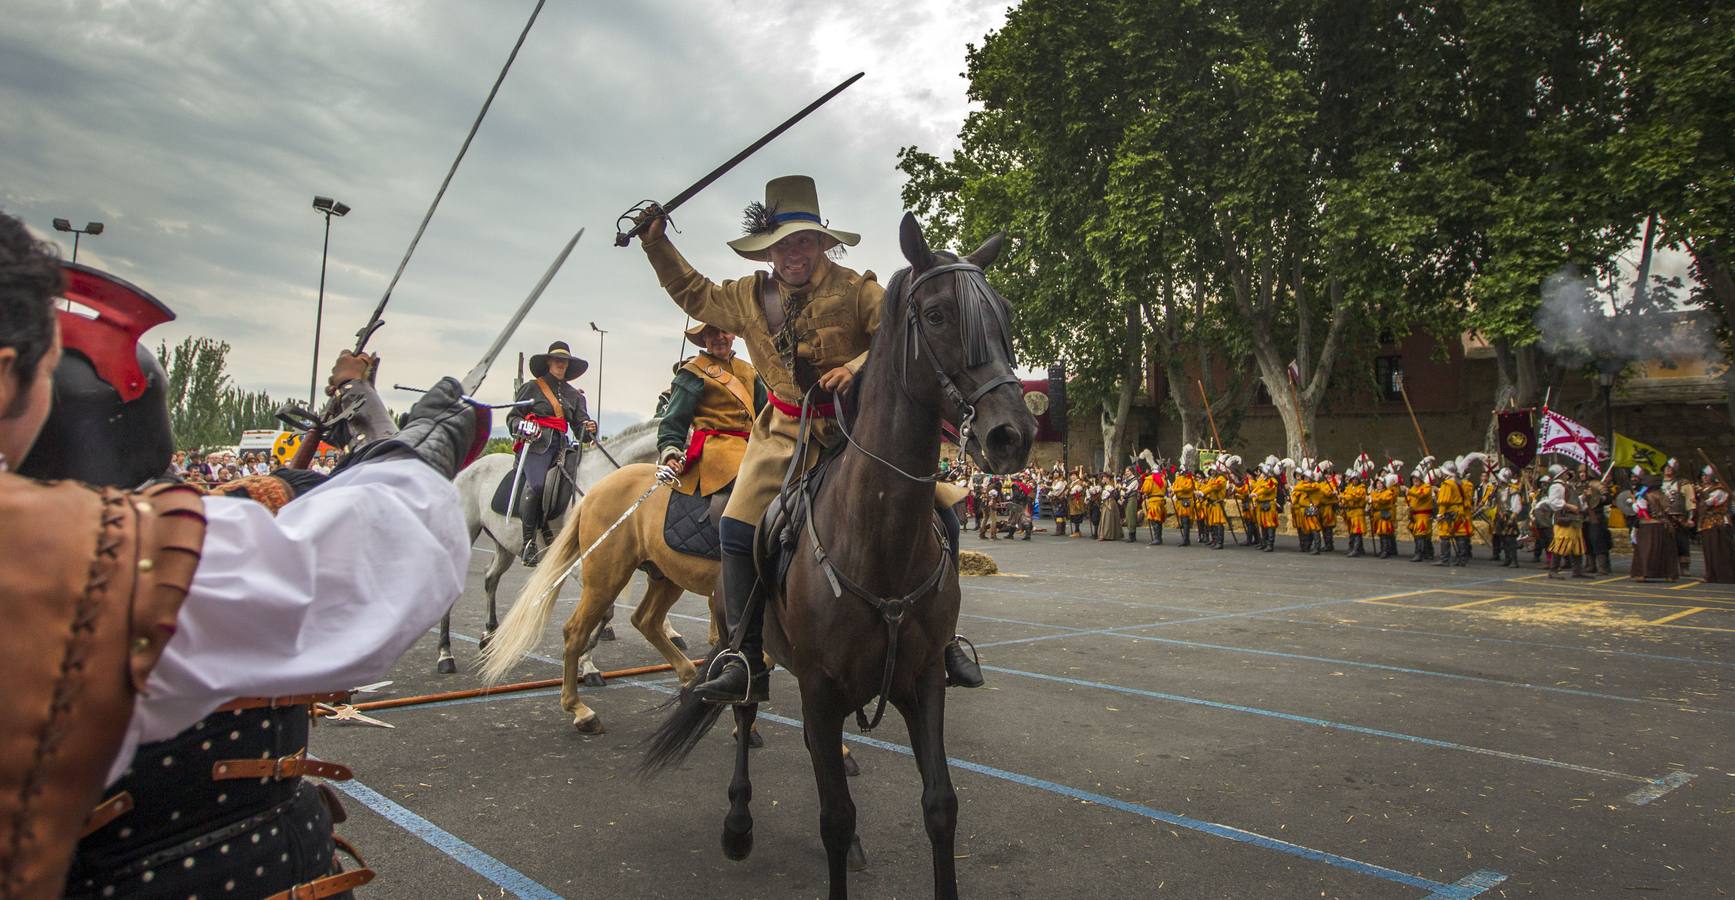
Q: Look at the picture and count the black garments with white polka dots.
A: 1